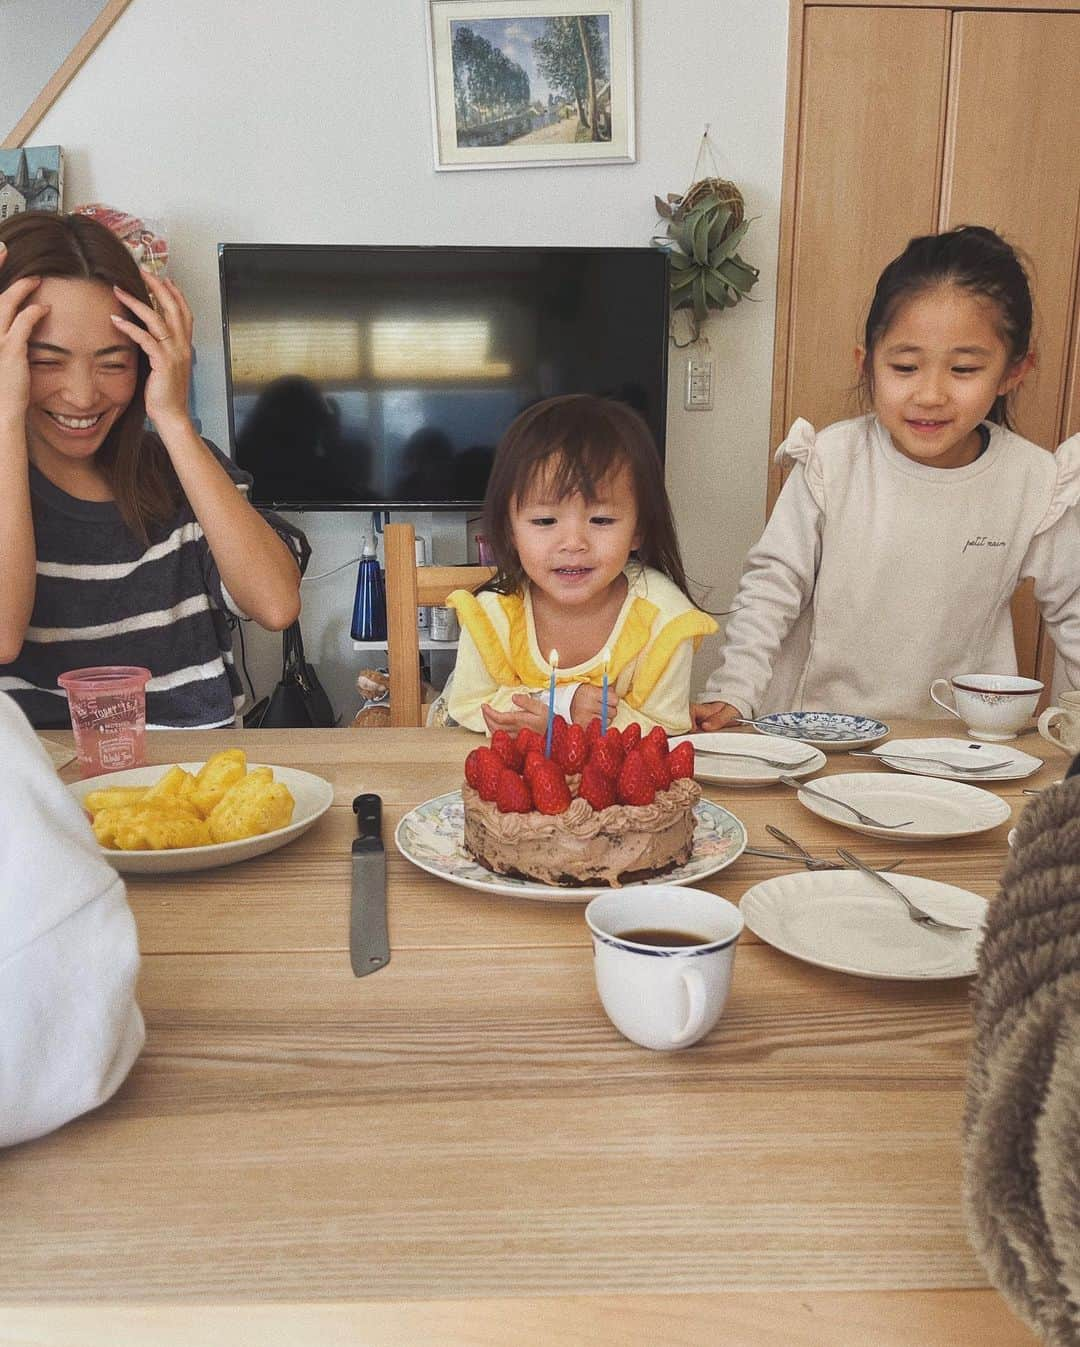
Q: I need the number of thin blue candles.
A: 2